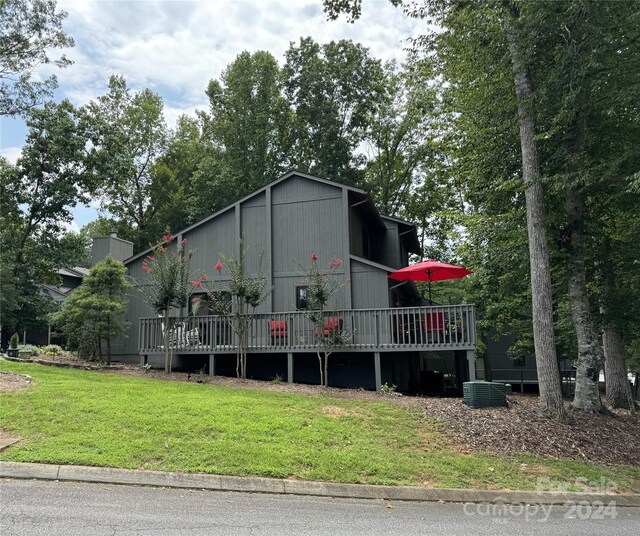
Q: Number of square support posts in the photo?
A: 5